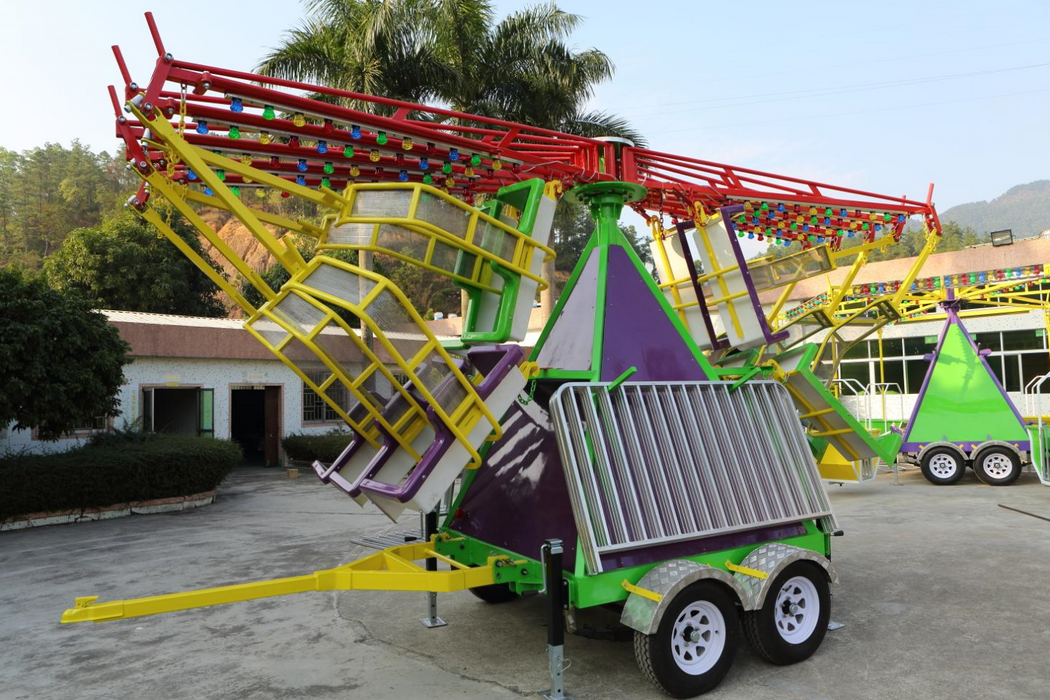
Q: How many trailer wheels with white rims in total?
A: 4